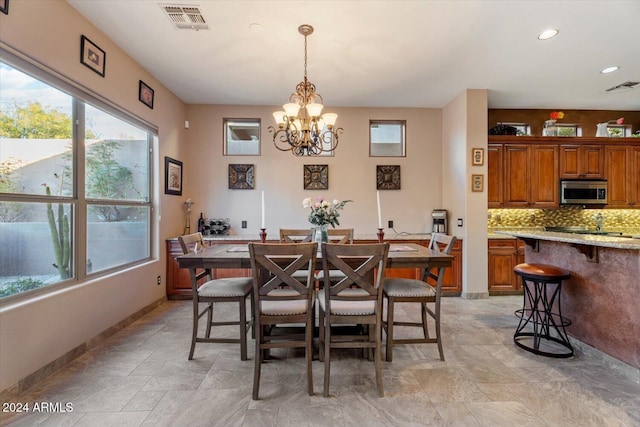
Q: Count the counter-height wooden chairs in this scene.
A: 6